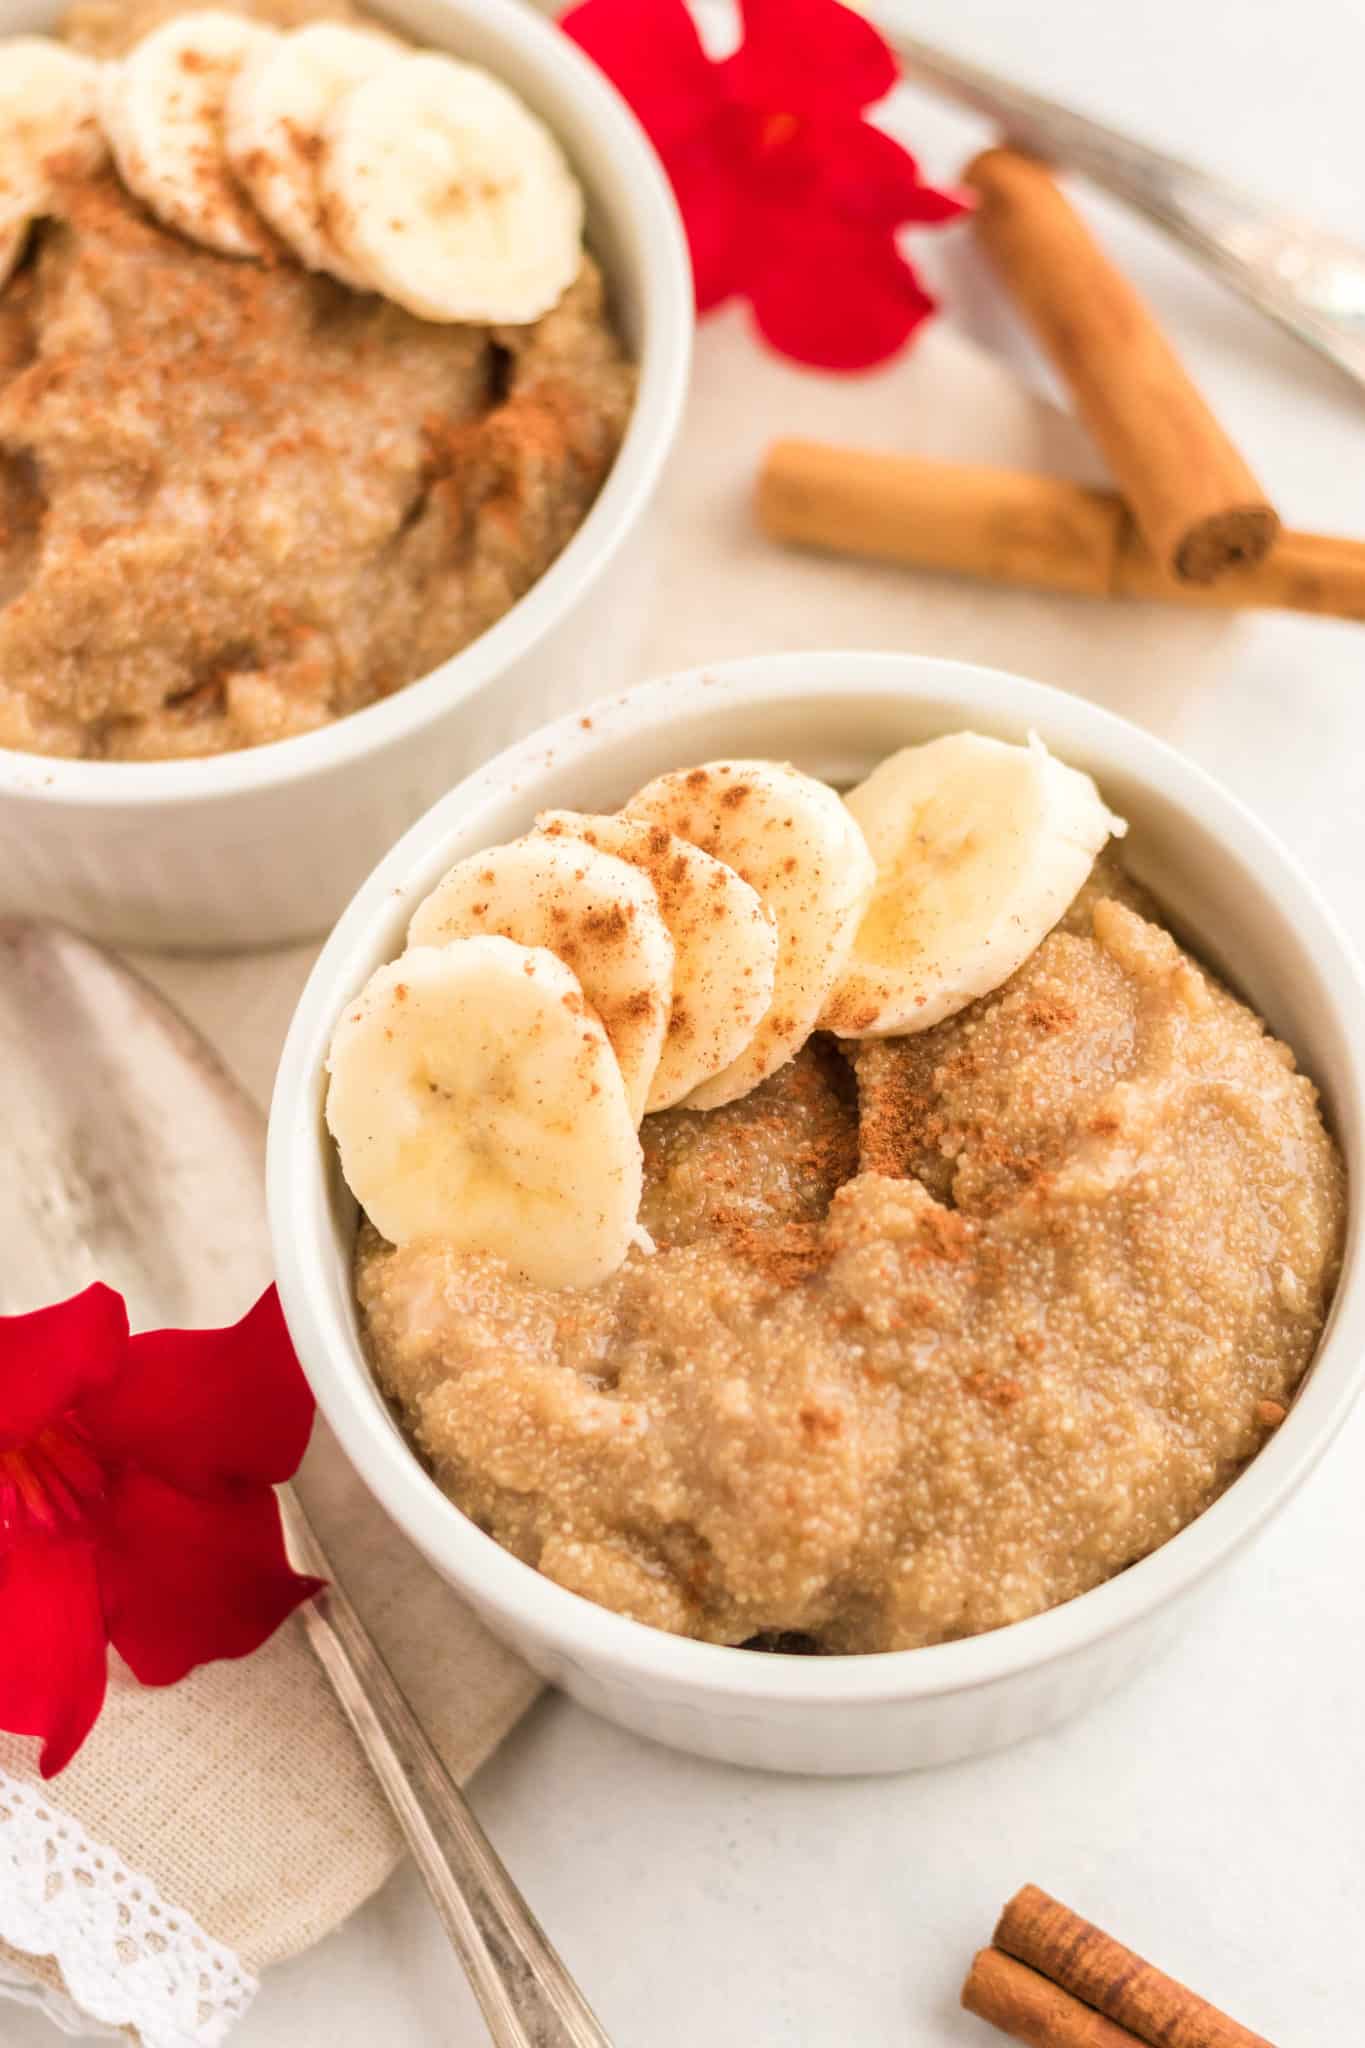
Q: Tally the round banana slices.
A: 9